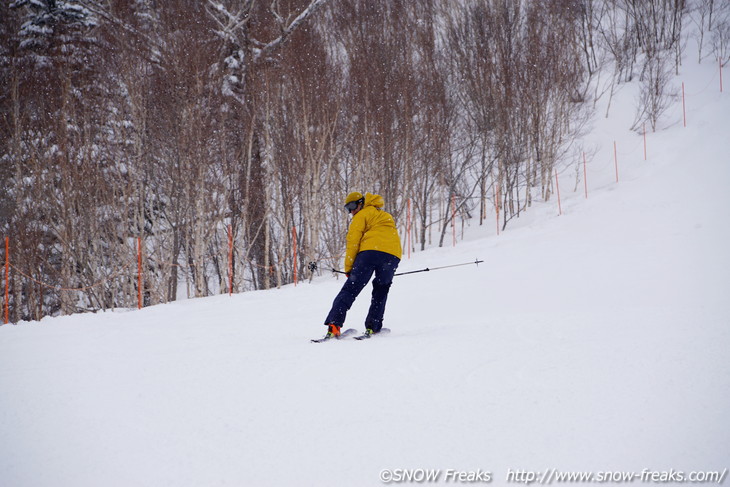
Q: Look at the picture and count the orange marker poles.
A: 13